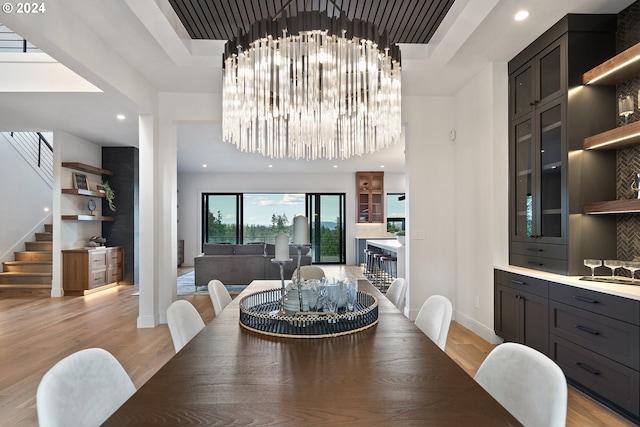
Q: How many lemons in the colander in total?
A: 0